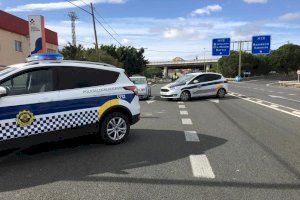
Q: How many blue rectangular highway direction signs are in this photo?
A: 2